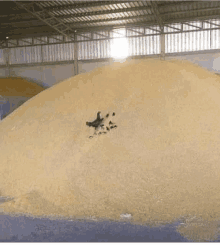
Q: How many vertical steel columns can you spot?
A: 3